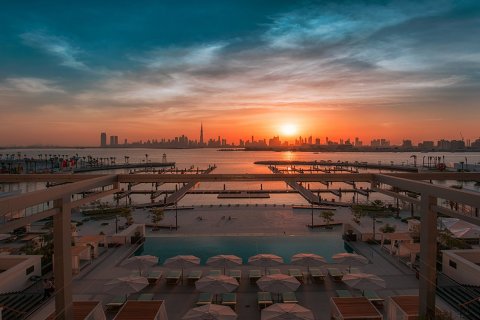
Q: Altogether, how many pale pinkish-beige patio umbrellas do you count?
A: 12